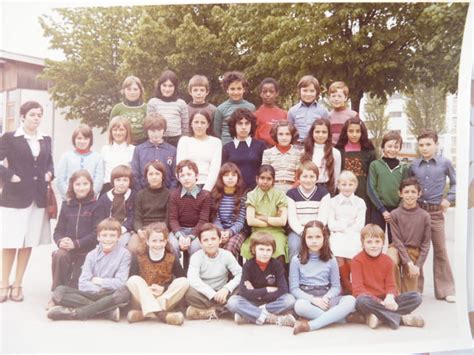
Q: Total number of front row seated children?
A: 6